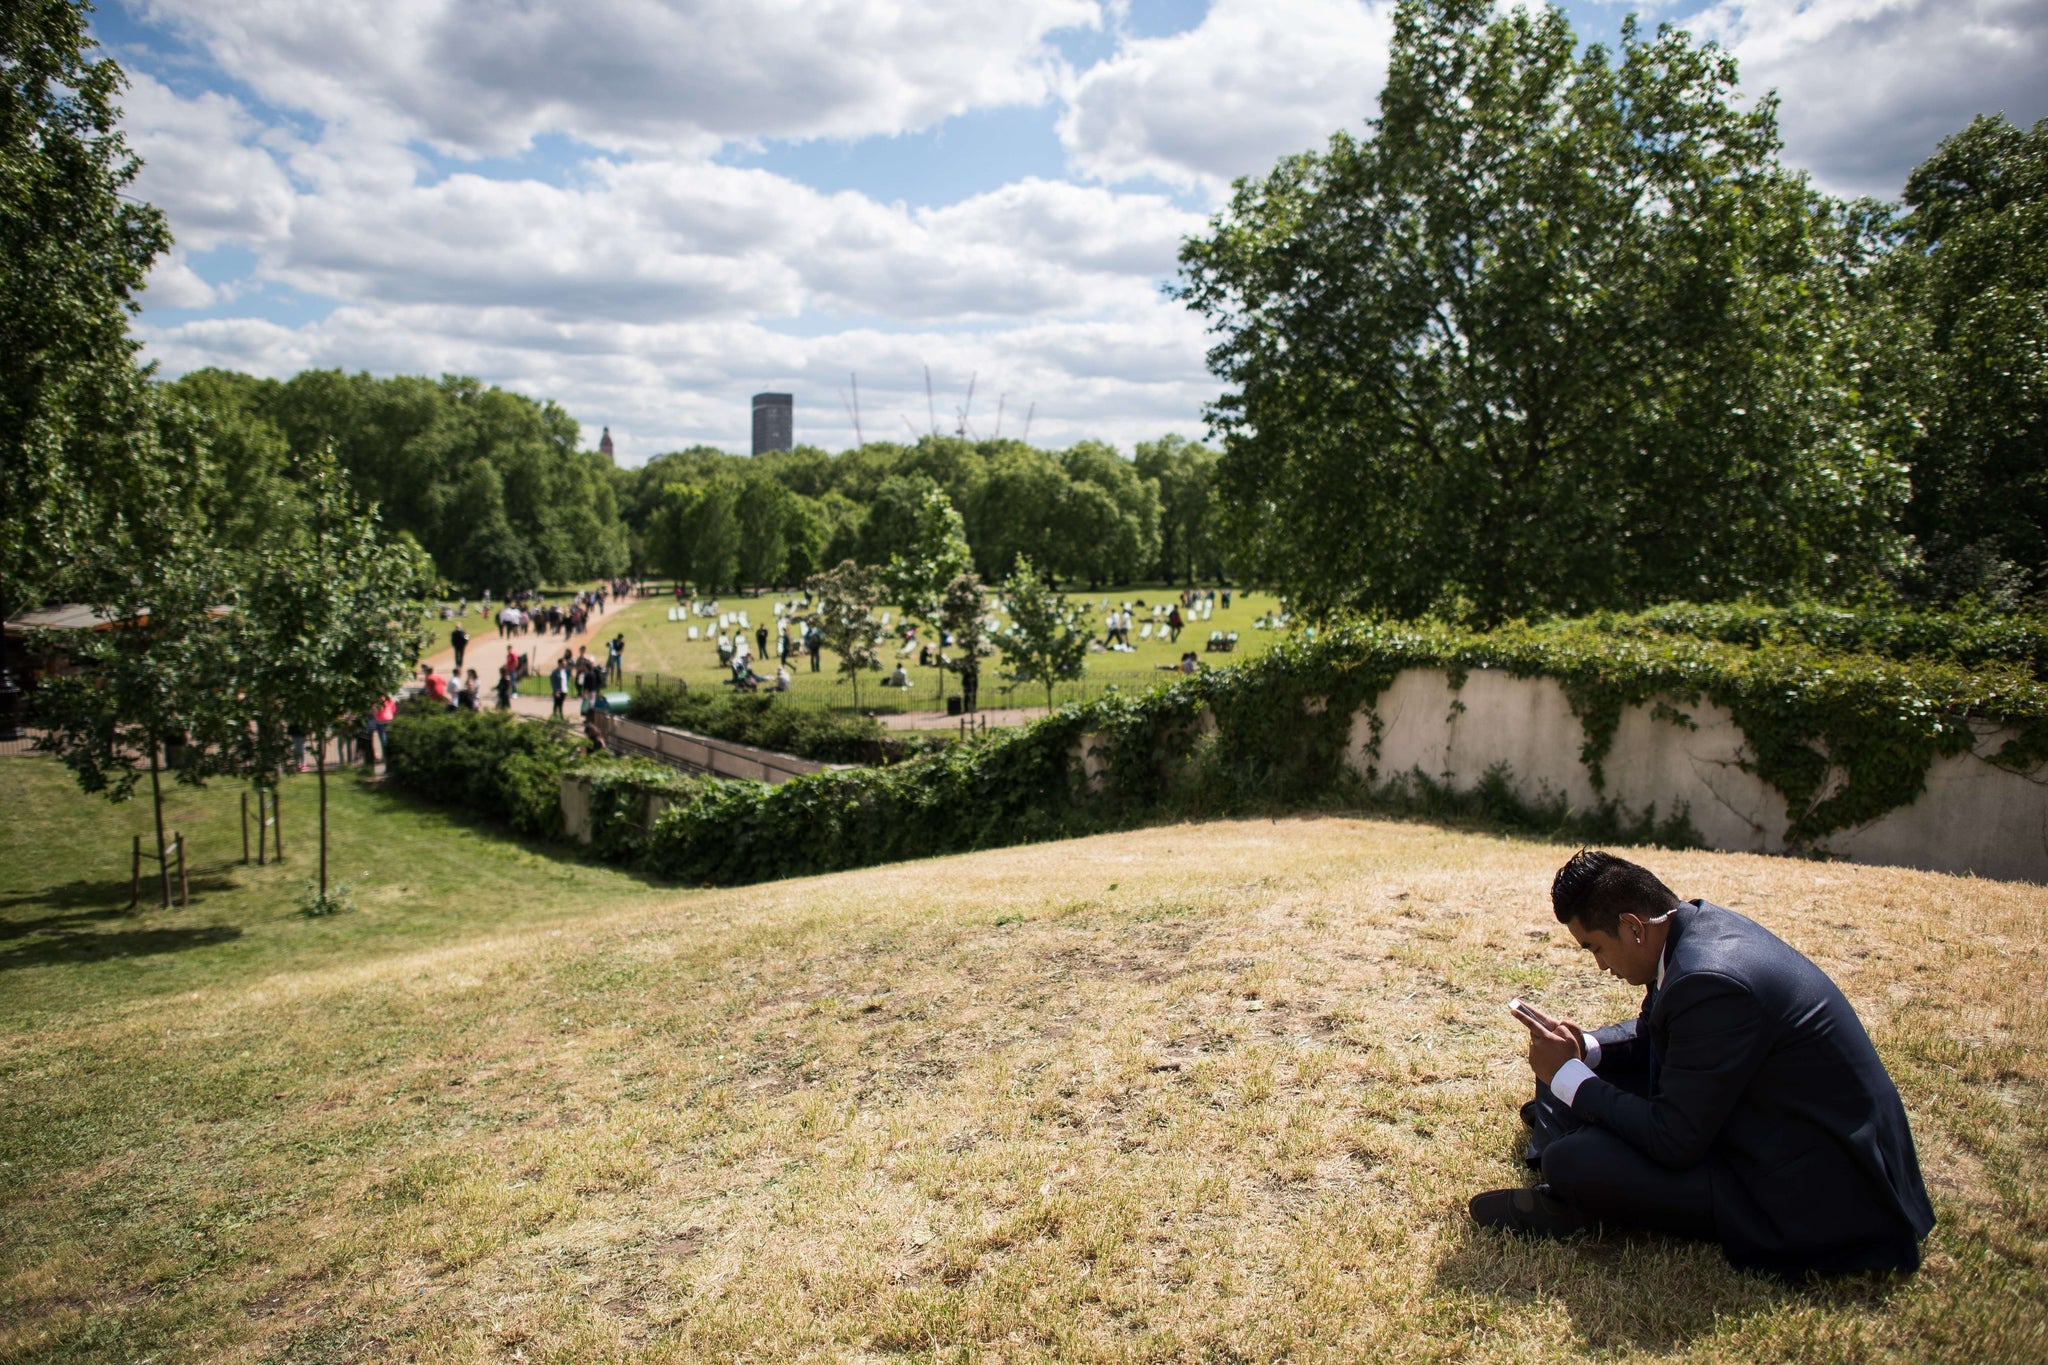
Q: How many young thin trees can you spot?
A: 7